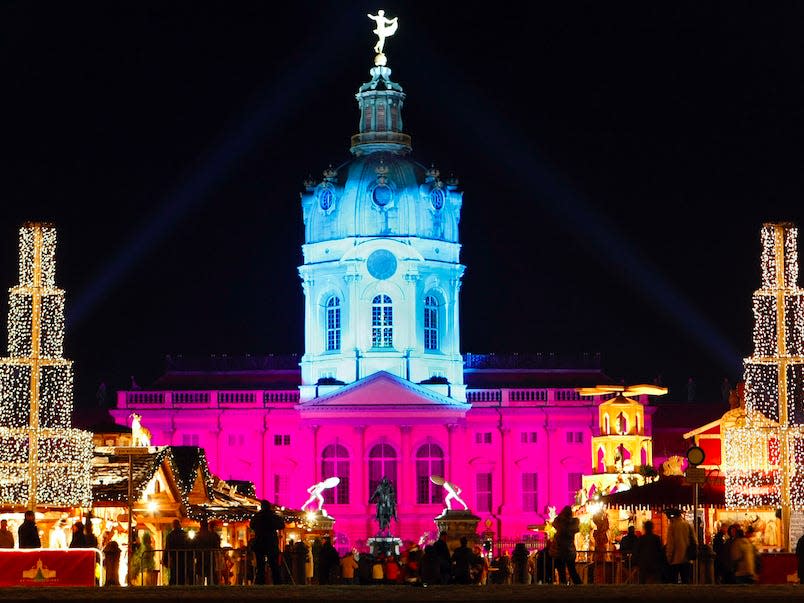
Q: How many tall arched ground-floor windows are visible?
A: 3